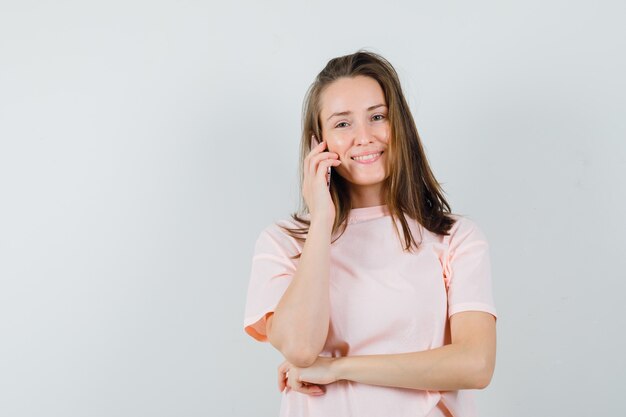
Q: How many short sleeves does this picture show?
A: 2